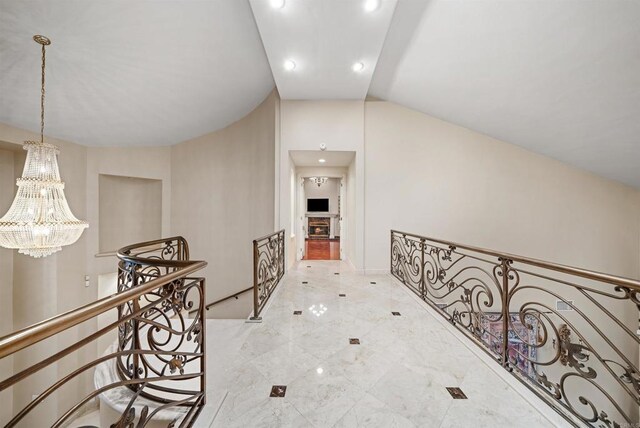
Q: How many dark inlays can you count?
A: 10